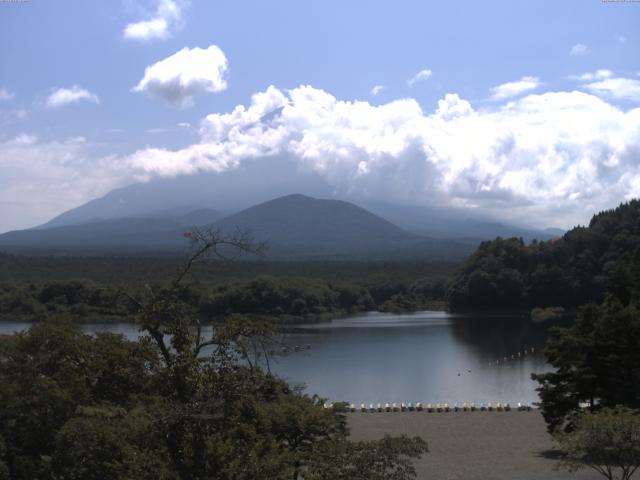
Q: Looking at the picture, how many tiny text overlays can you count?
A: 2